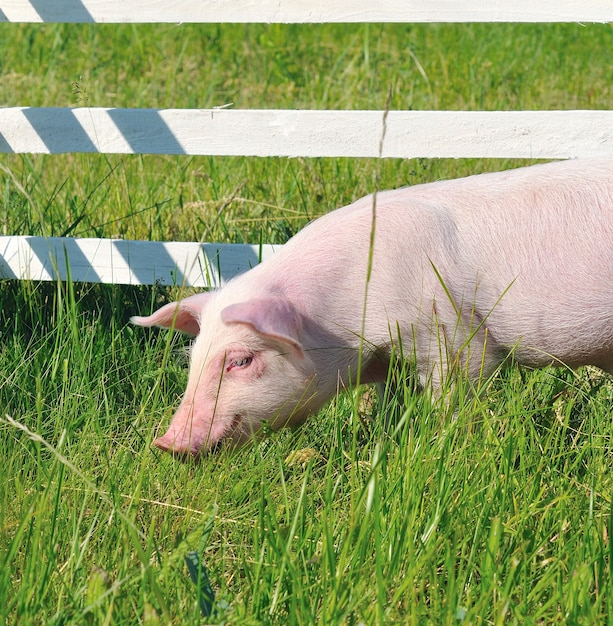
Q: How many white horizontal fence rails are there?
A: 3